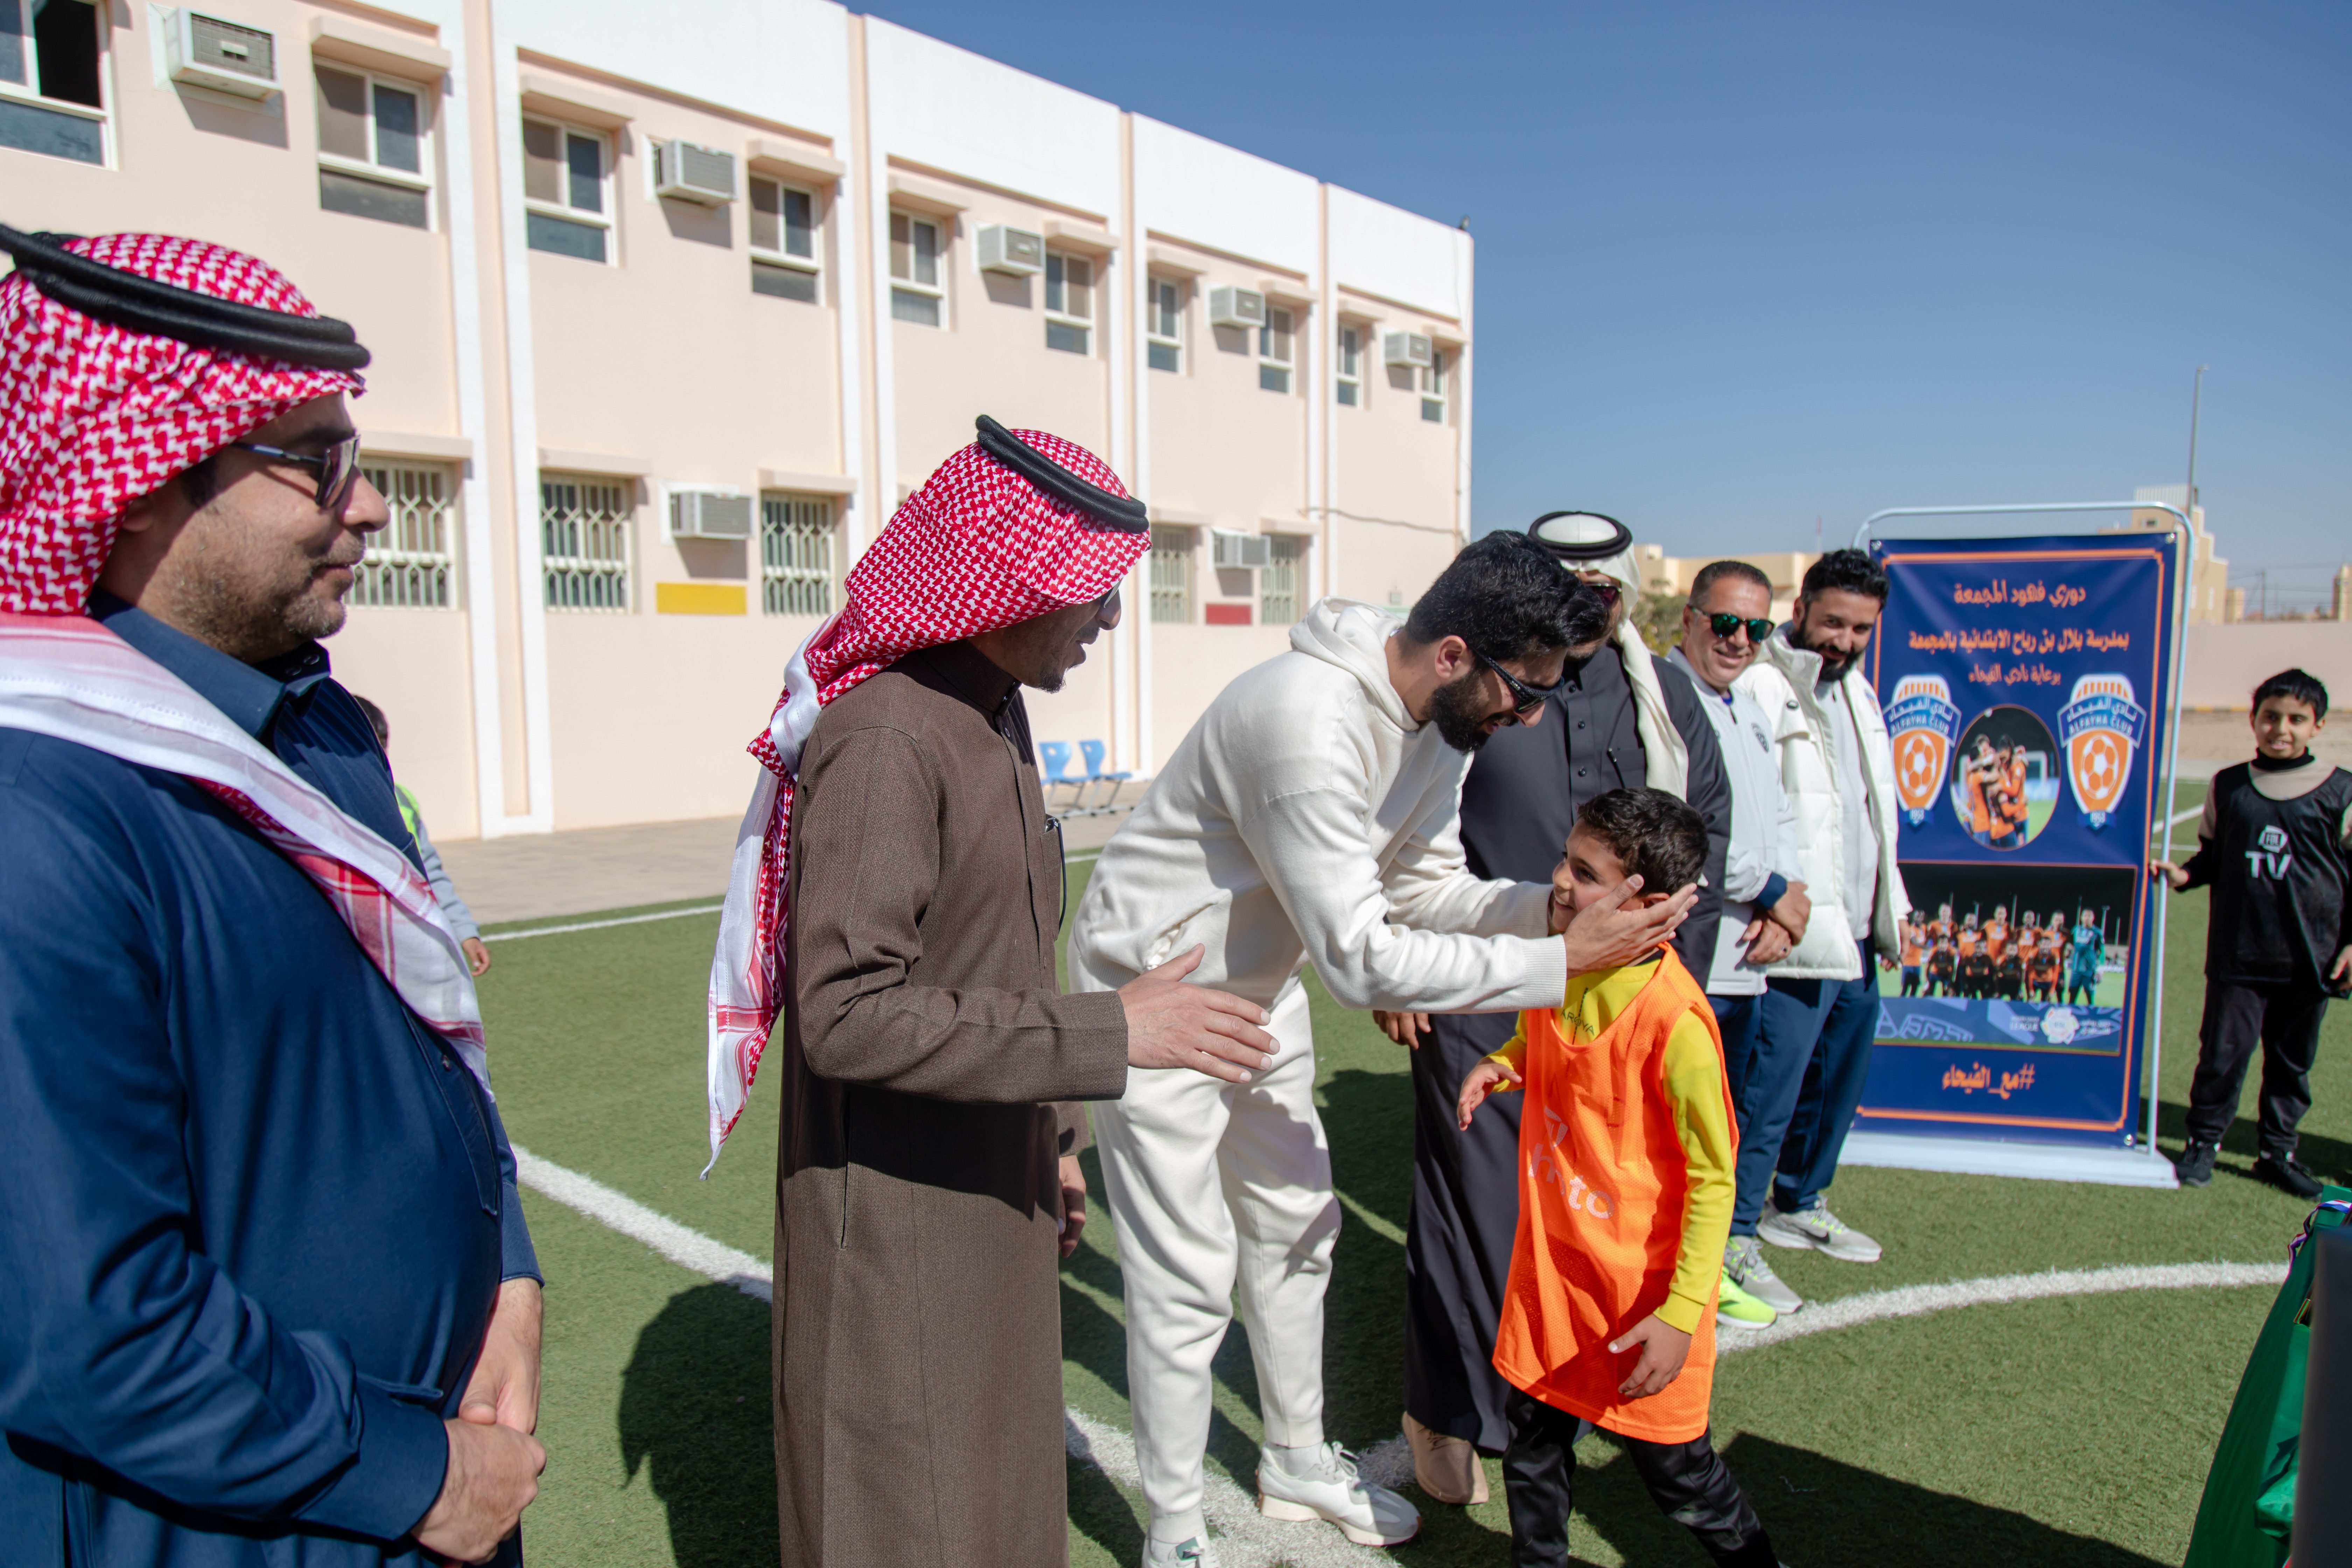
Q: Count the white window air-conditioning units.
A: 7